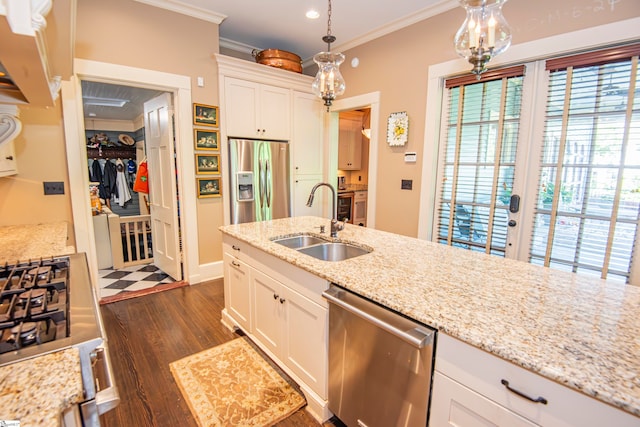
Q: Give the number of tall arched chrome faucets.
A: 1